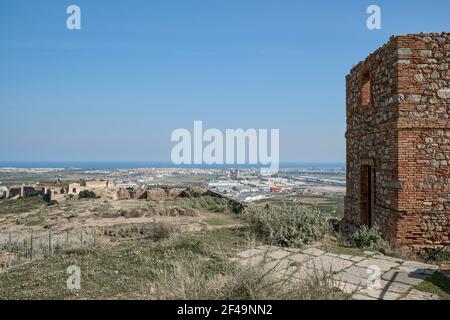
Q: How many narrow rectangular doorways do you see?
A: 1